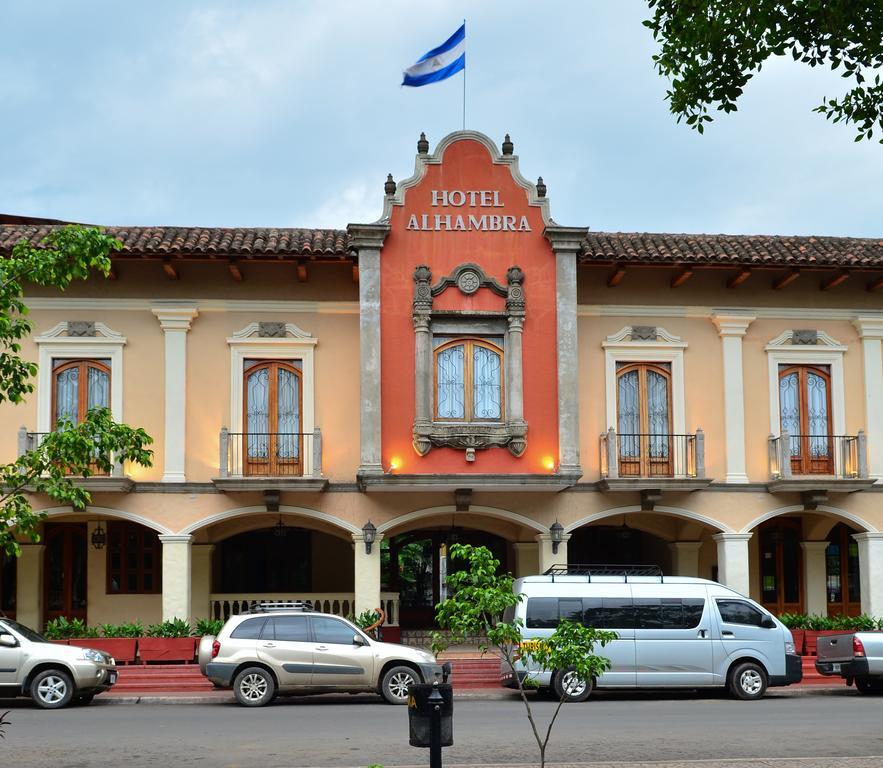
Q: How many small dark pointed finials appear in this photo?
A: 4